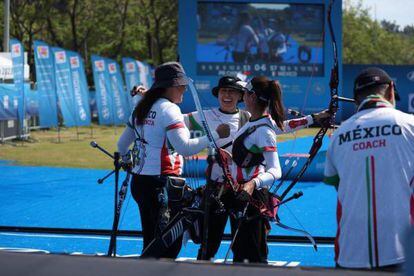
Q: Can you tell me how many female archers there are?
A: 3